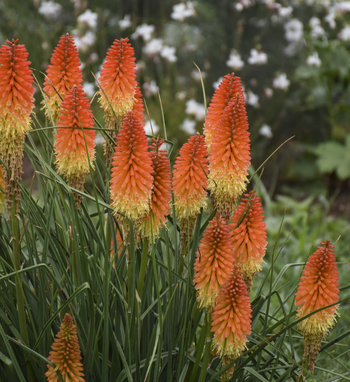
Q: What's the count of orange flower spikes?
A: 15